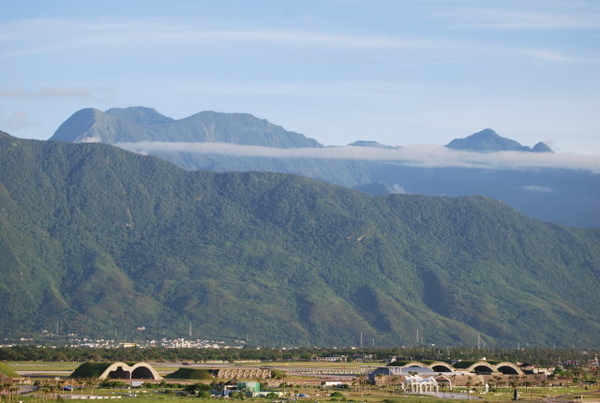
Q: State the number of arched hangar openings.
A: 6